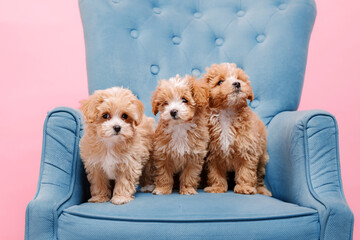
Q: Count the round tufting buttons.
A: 12